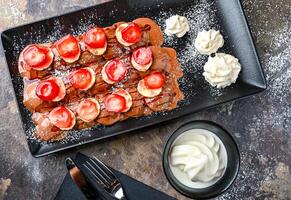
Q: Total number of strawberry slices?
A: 12